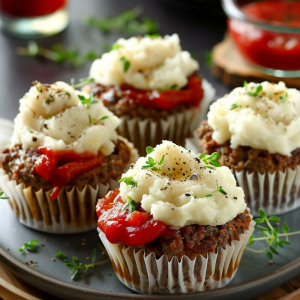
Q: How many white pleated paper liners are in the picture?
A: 4